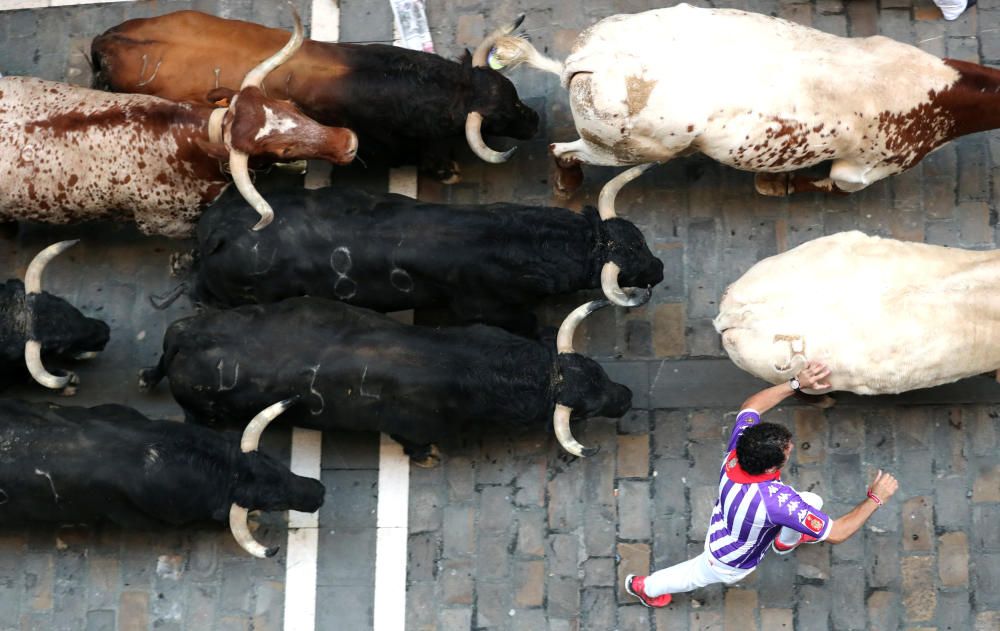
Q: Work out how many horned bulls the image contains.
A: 6